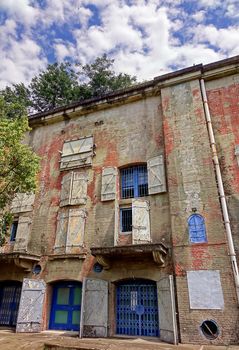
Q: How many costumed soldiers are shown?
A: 0